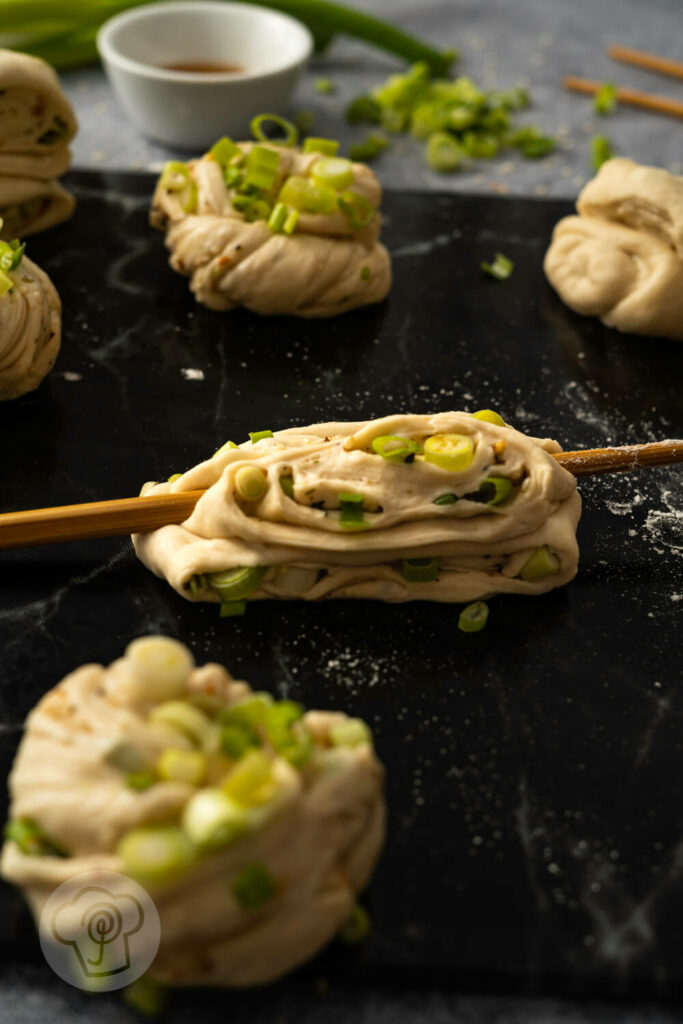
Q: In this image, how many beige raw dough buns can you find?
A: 6